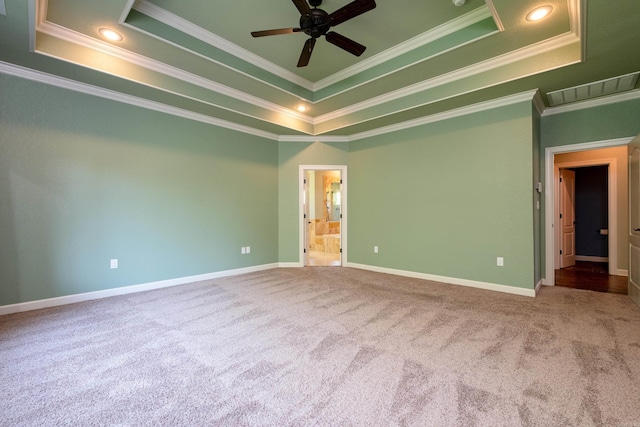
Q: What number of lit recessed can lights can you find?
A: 3